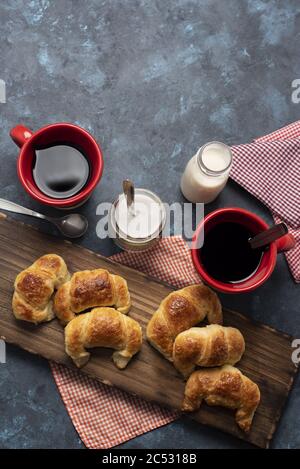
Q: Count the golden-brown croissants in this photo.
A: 6